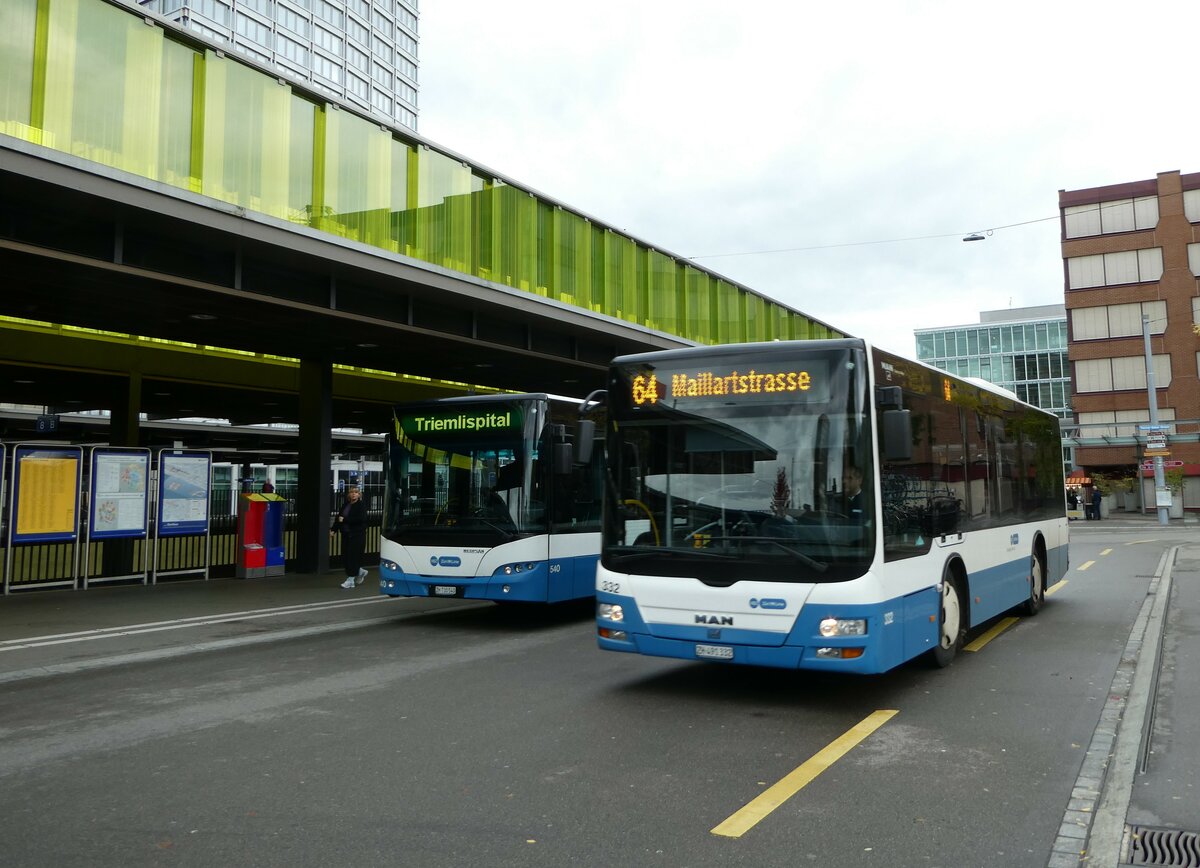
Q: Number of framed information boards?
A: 3